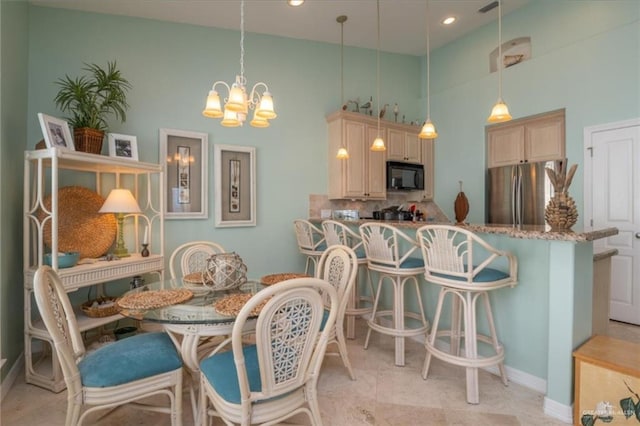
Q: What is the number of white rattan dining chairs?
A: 4